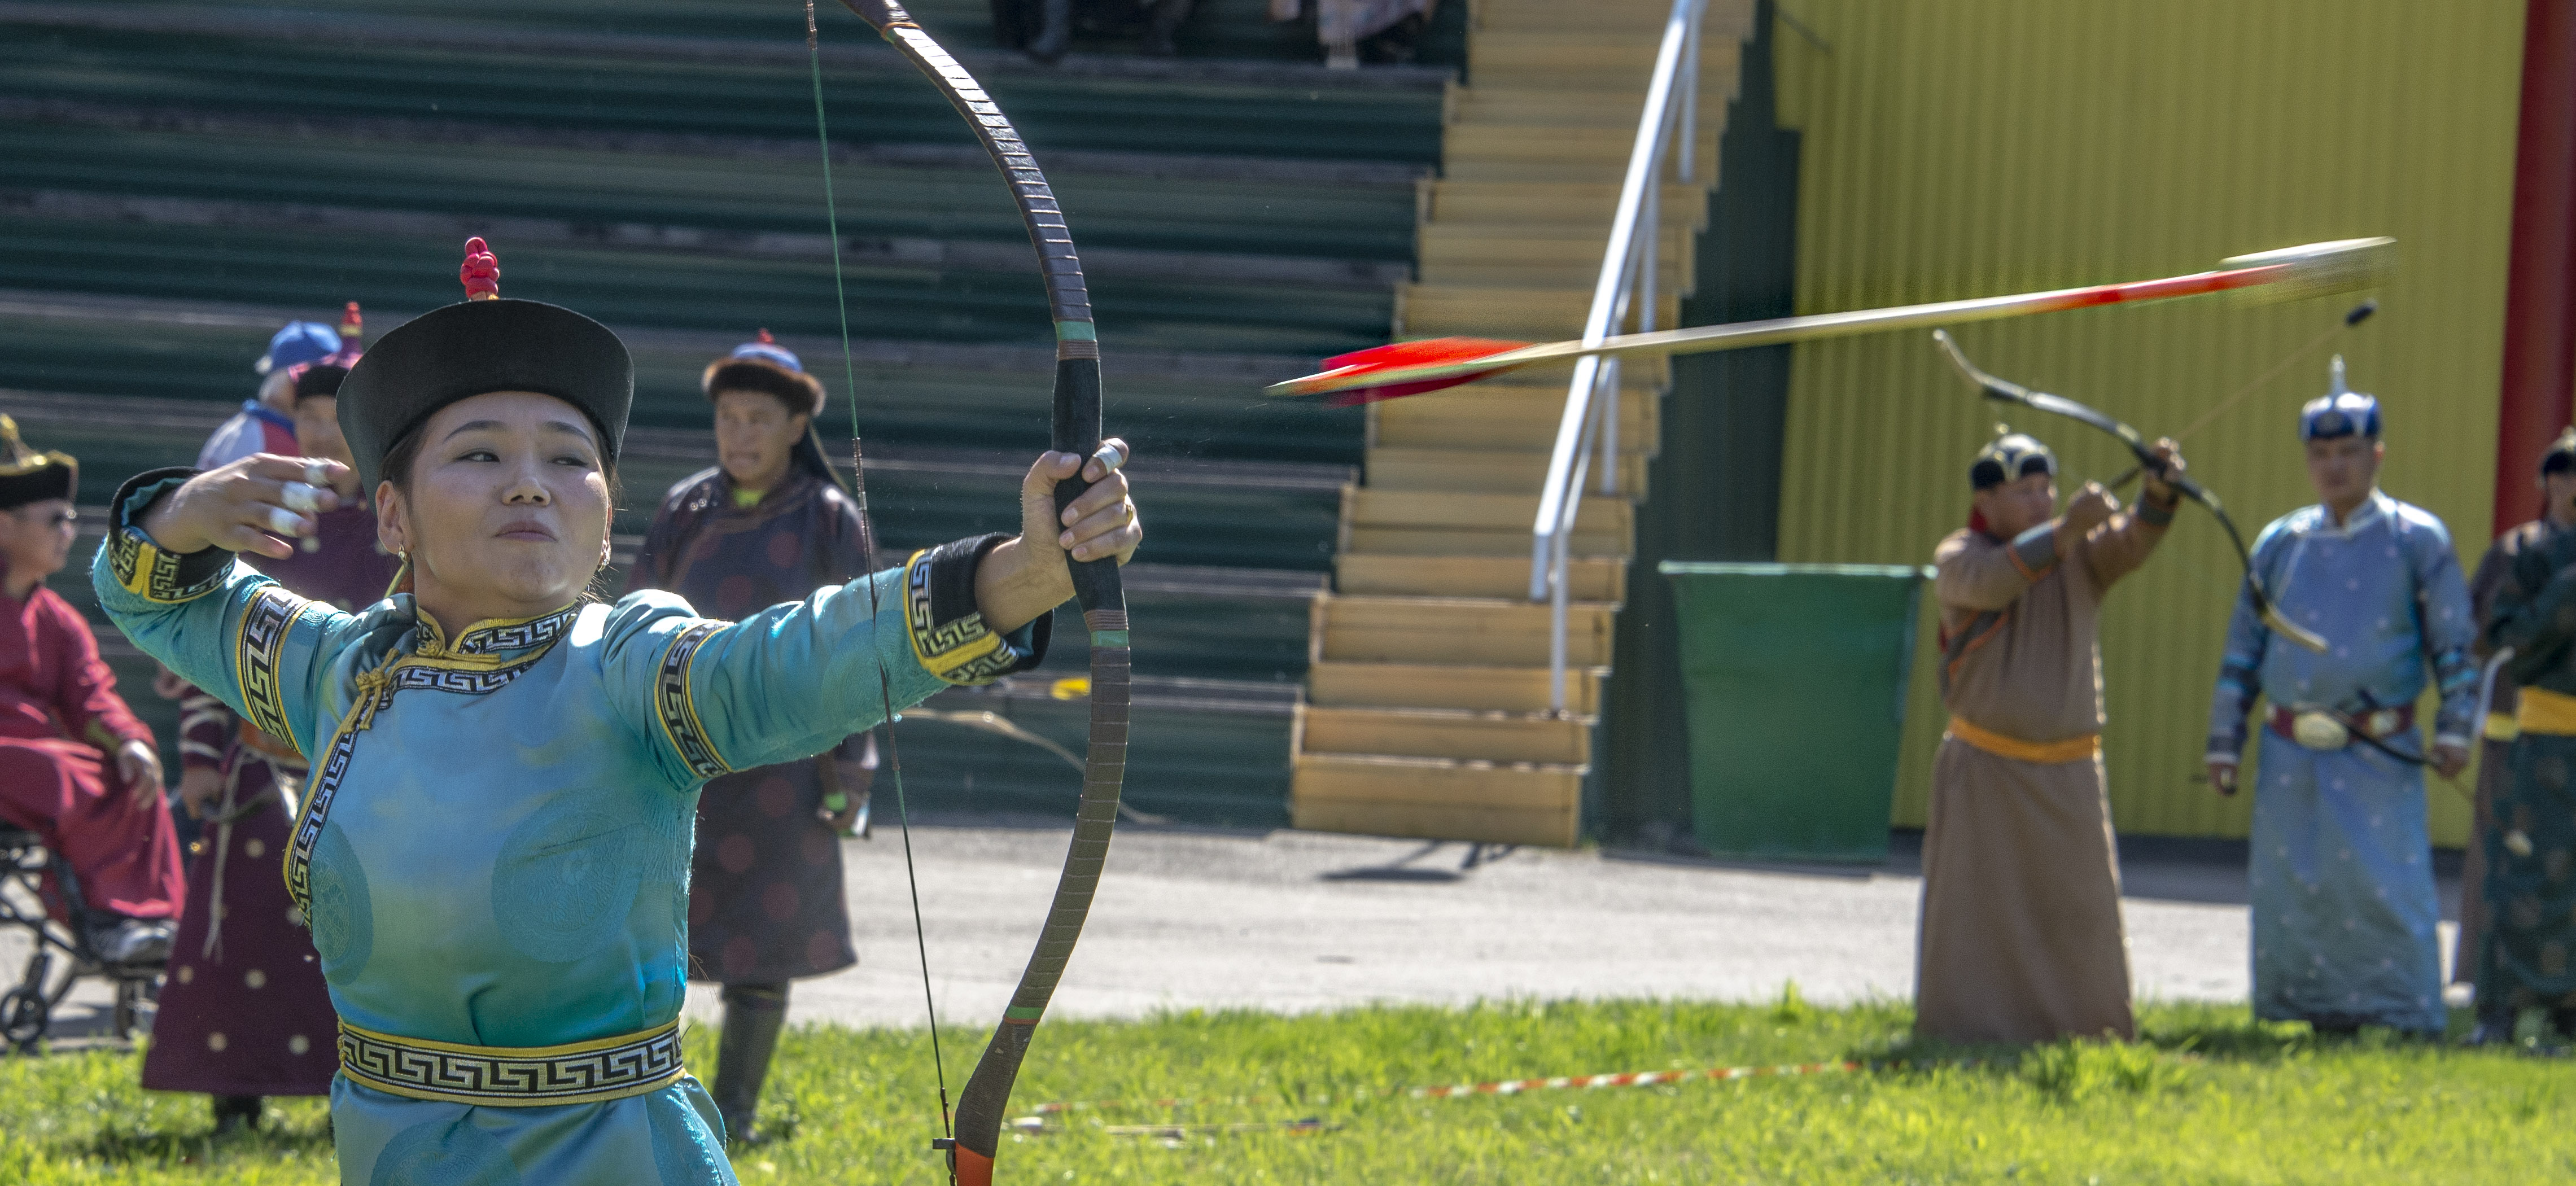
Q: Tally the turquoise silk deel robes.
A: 1